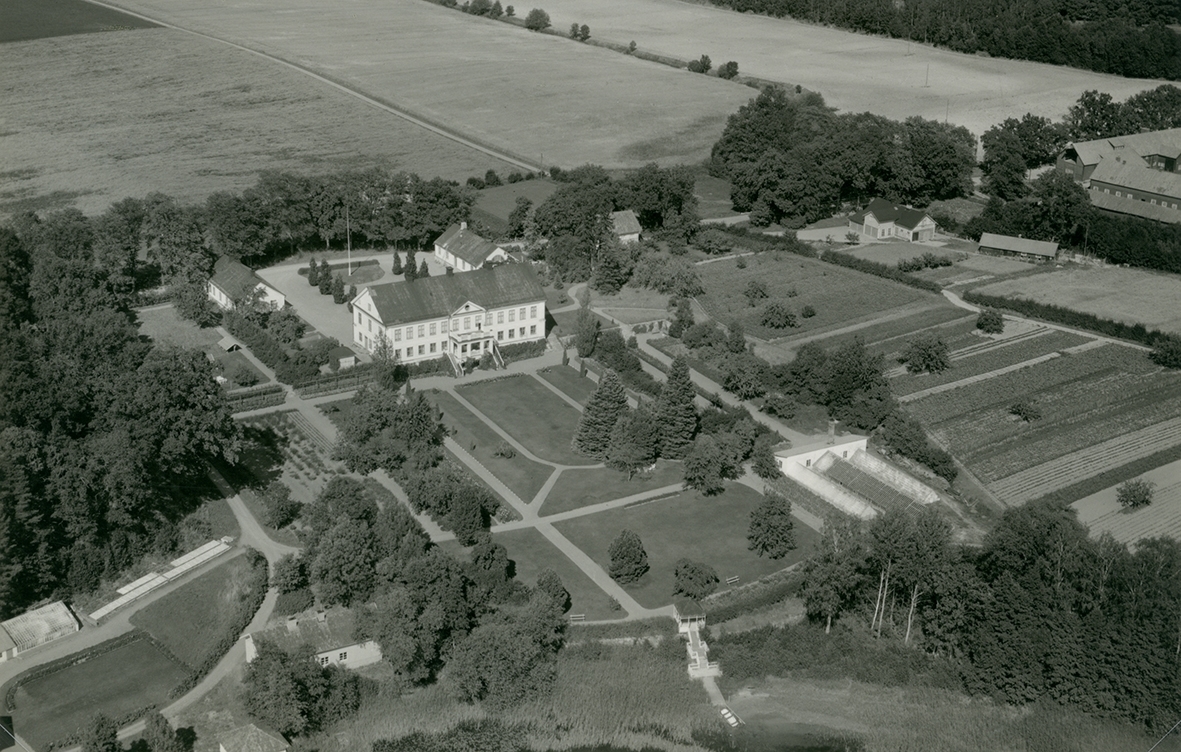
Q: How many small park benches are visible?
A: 2